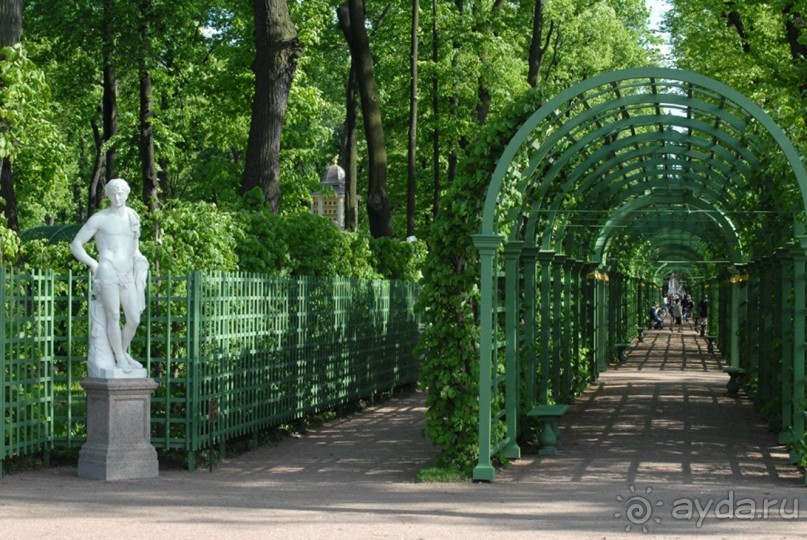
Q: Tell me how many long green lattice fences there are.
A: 1